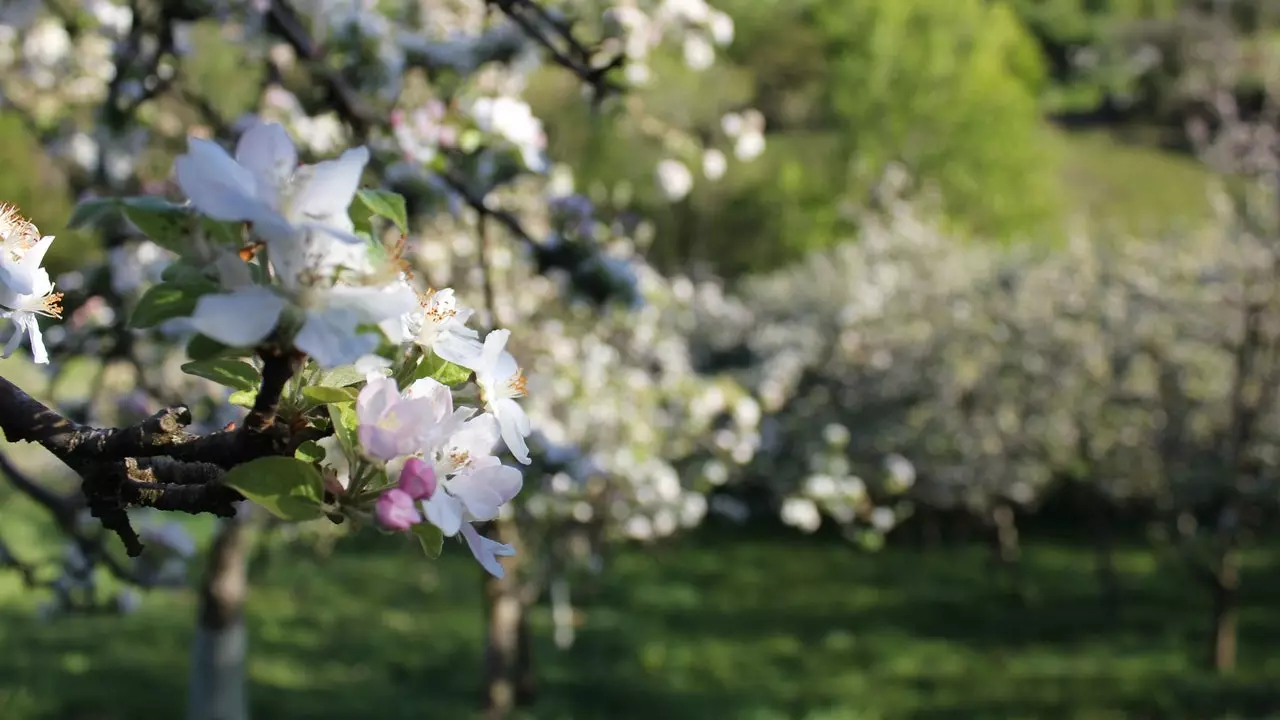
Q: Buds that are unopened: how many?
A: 2